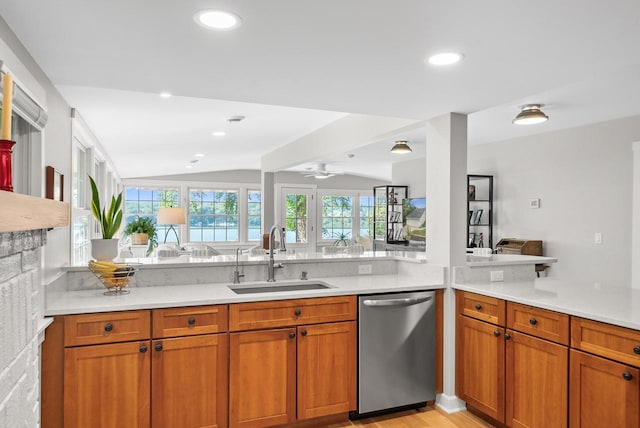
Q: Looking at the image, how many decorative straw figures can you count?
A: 0